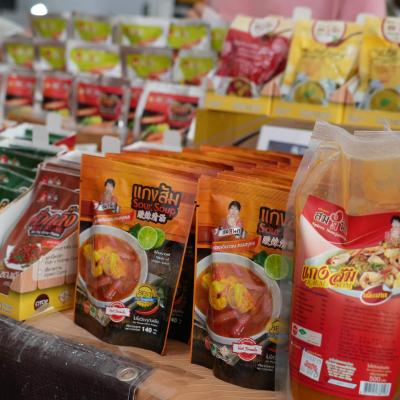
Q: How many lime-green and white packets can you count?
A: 10